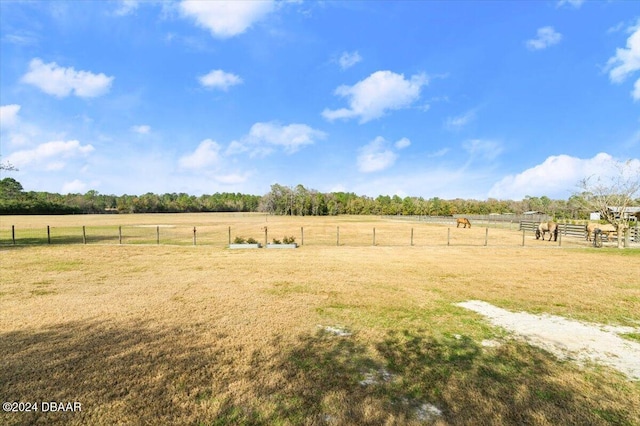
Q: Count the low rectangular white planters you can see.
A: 2